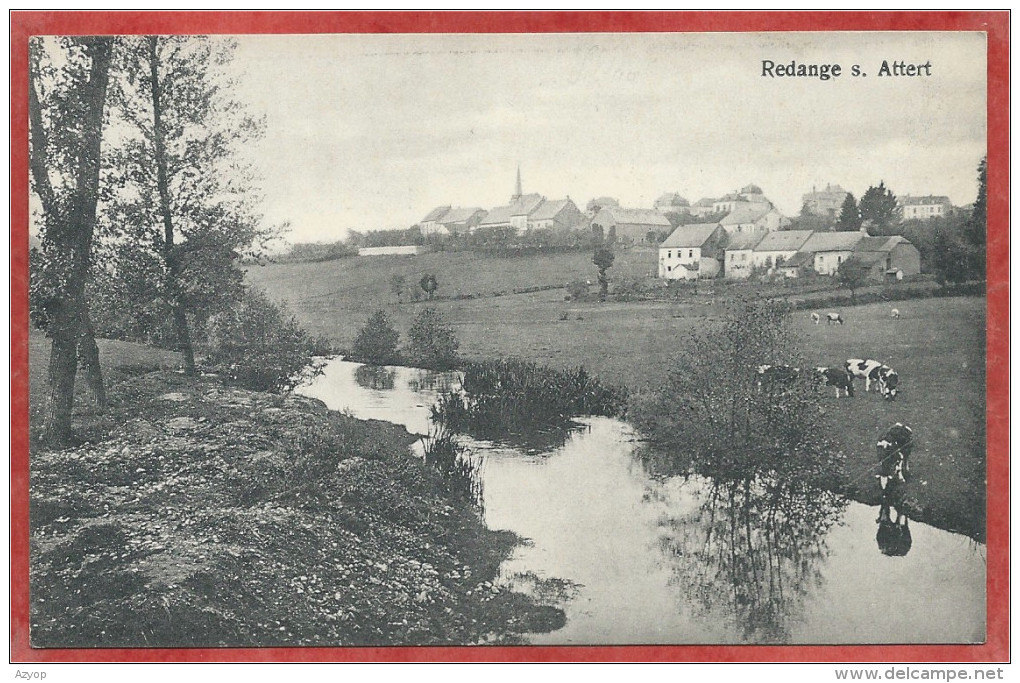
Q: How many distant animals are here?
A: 3